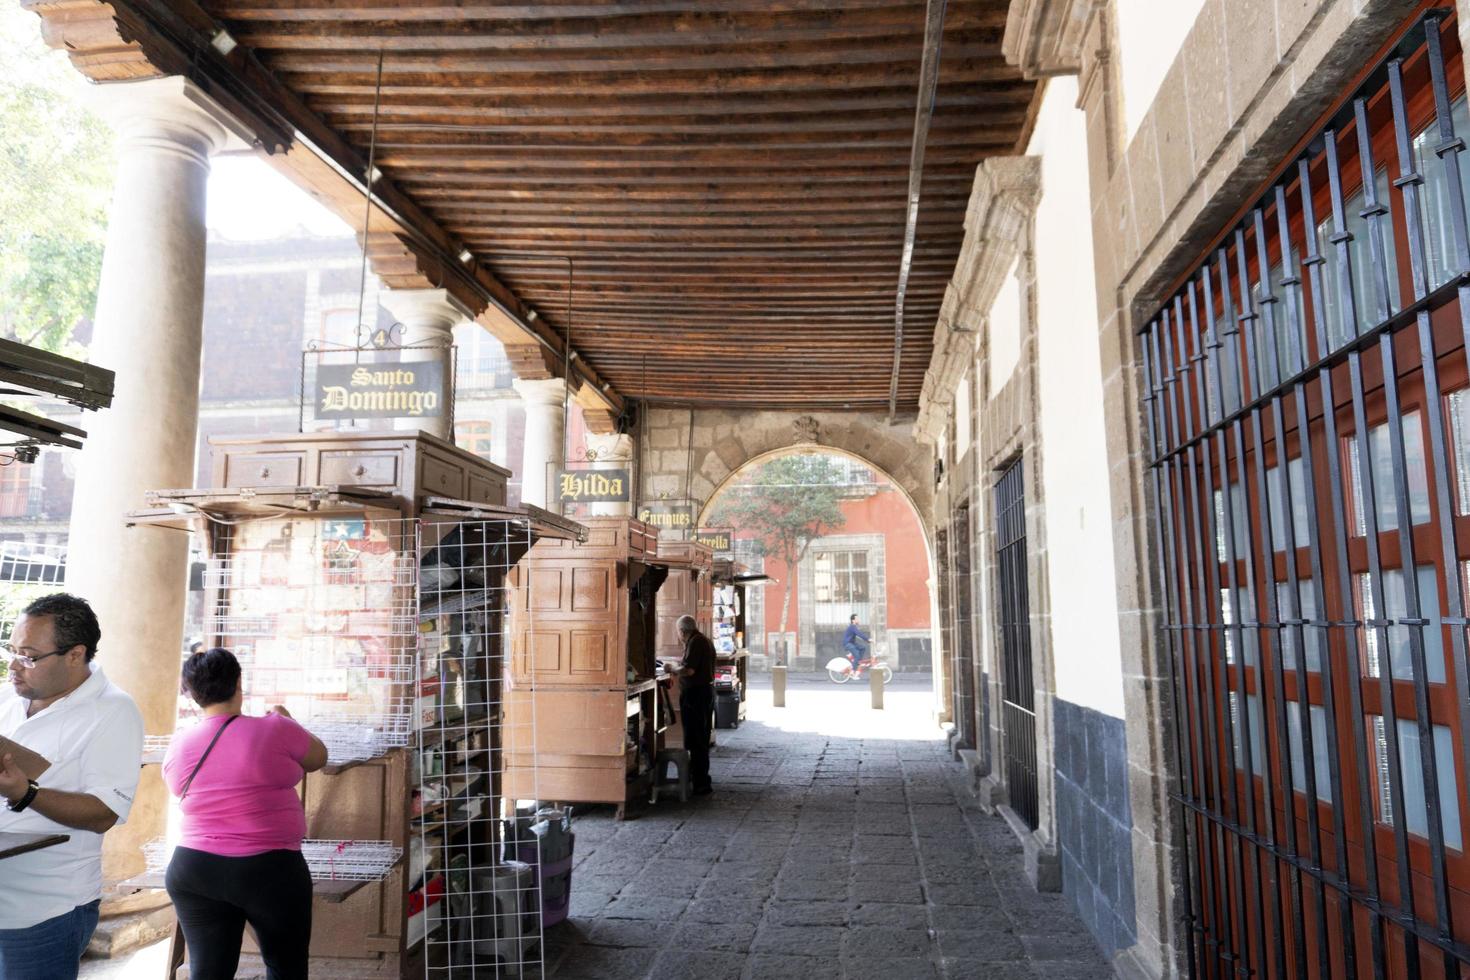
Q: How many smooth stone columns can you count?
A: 4